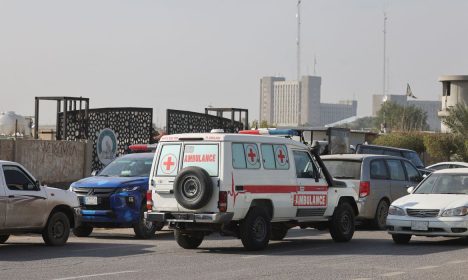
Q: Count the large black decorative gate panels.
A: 2